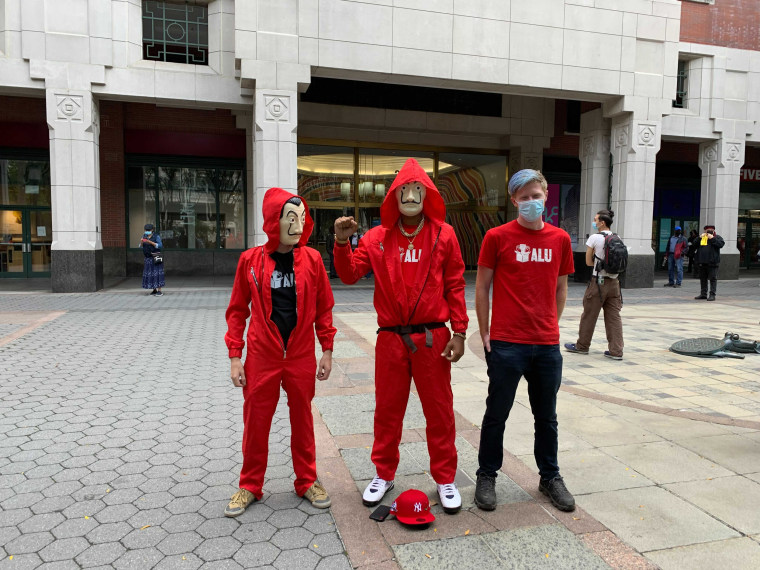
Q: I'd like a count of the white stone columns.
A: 5